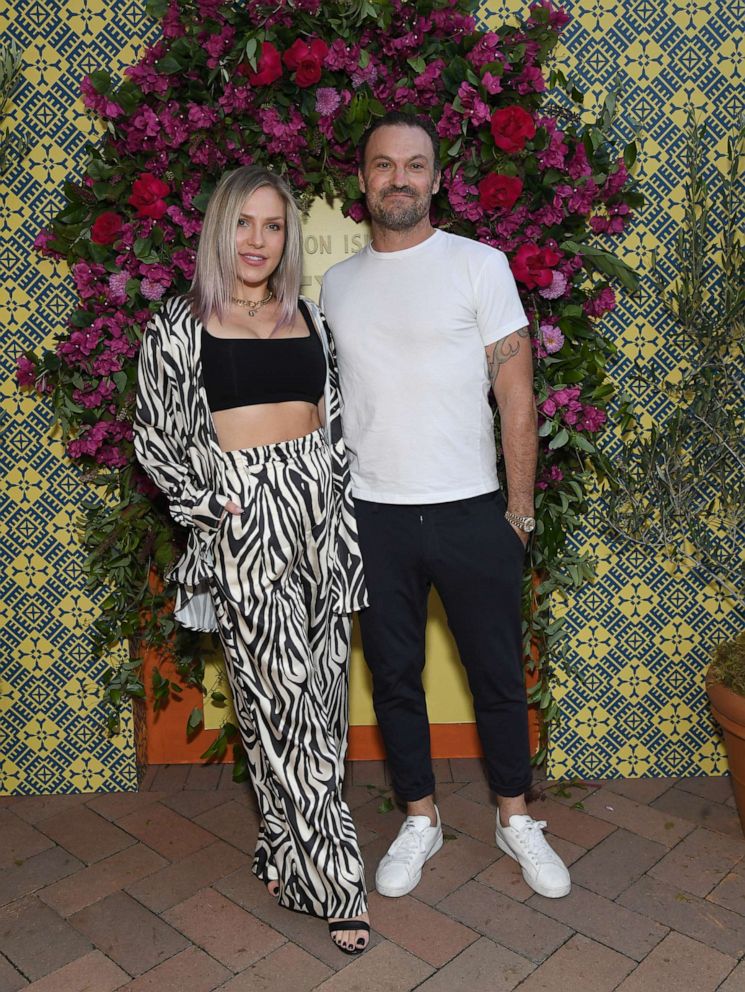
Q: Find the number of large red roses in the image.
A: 7